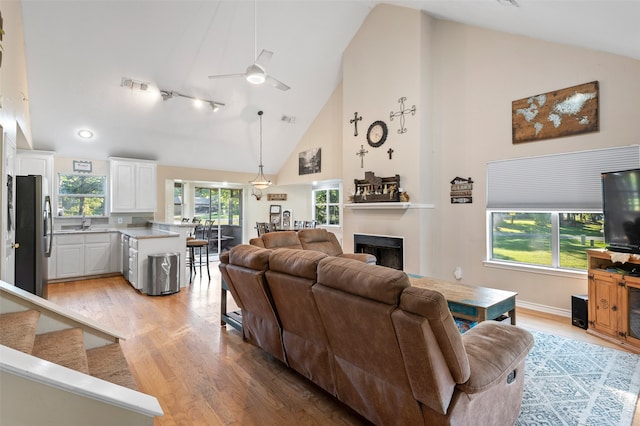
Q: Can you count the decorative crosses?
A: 4